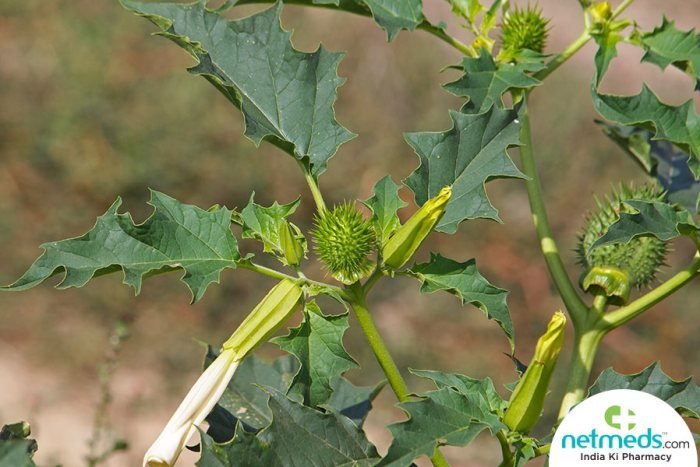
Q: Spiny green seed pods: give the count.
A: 3